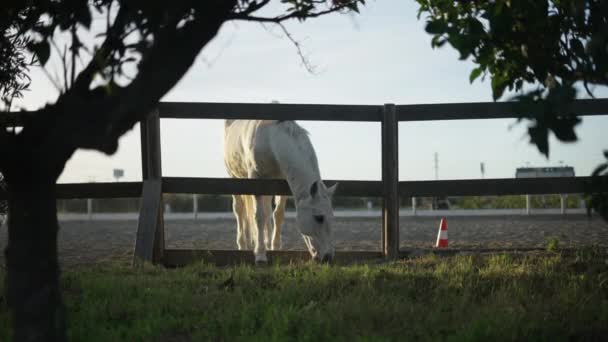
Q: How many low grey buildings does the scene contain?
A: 1